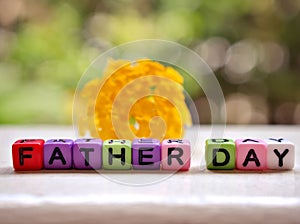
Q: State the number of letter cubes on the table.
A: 9